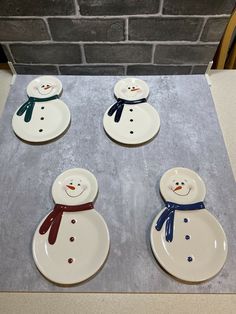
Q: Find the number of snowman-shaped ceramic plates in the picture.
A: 4